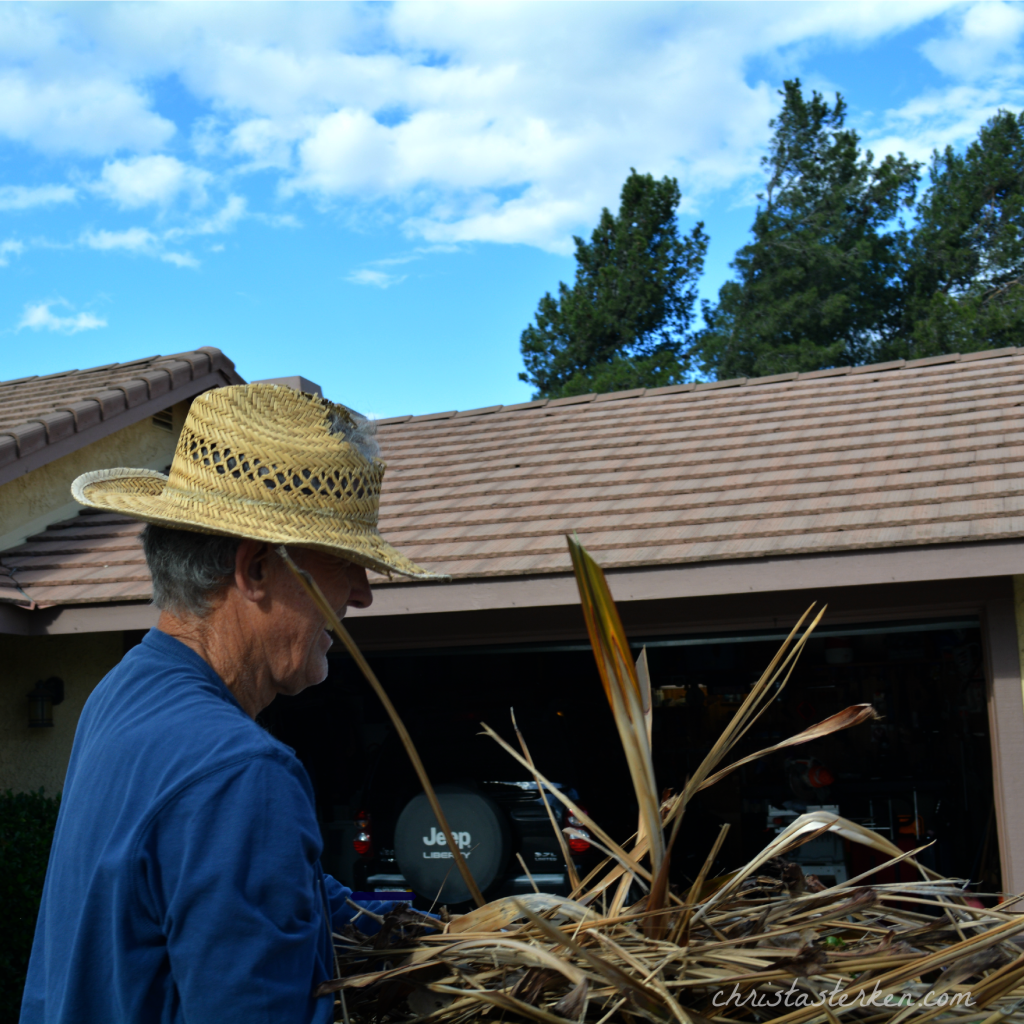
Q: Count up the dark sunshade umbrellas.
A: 0